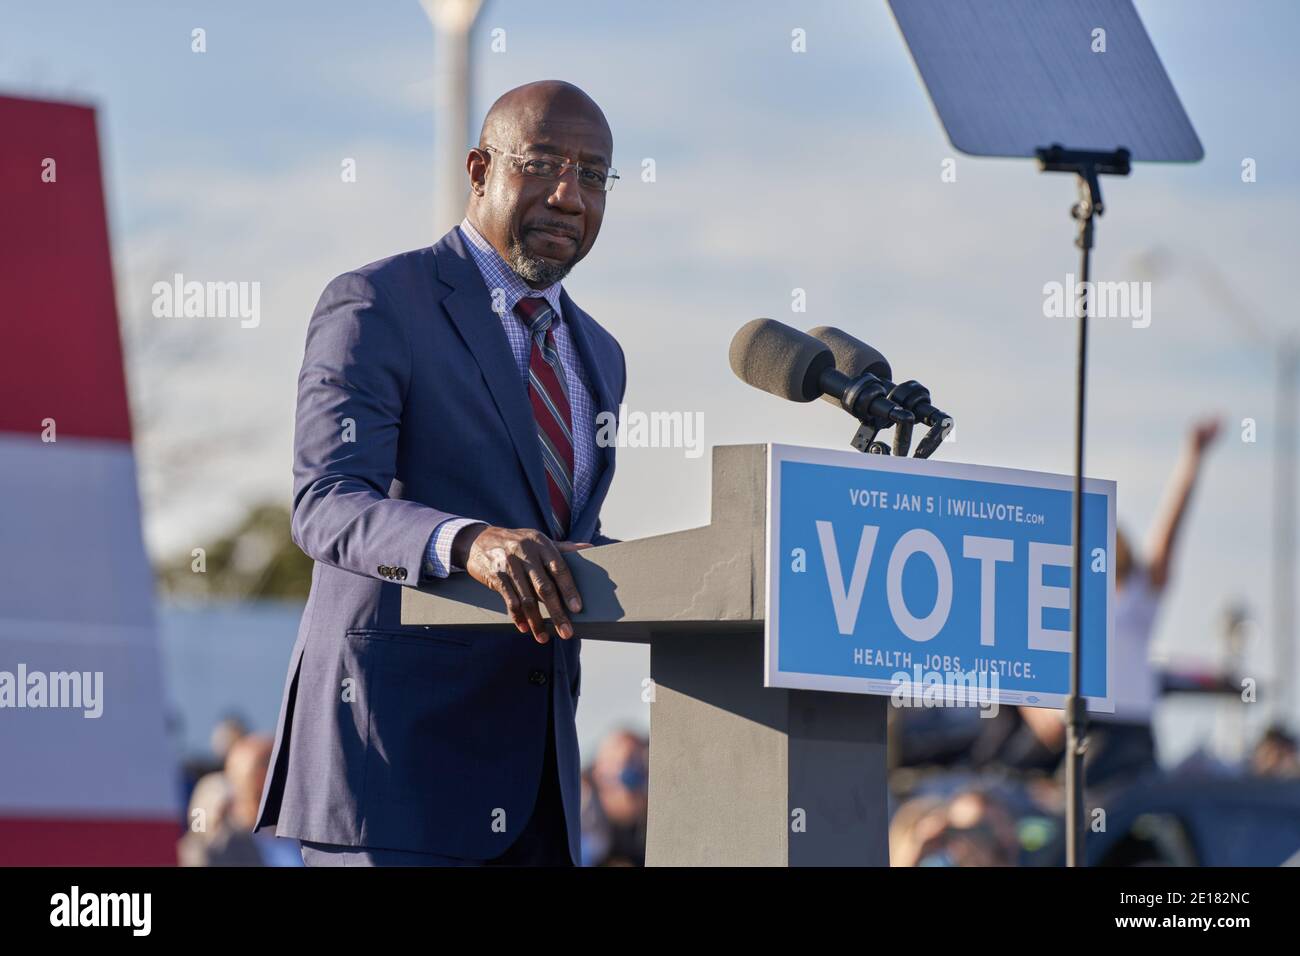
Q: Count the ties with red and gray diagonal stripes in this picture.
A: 1